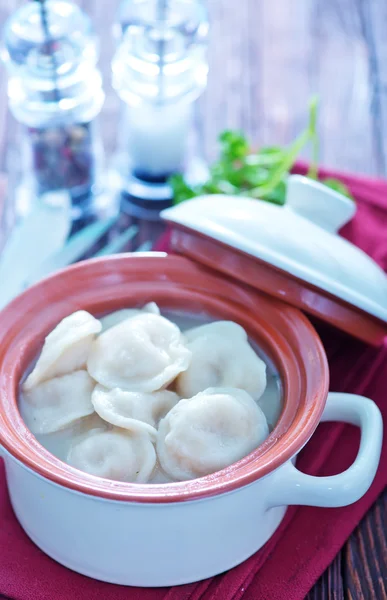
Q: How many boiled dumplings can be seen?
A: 8